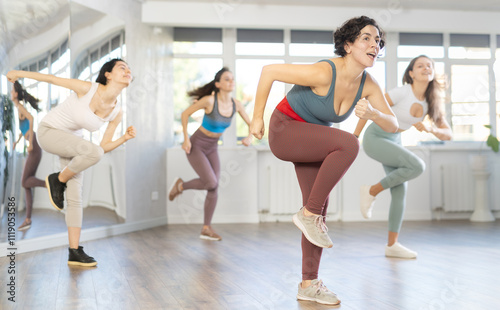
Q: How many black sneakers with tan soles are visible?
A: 2